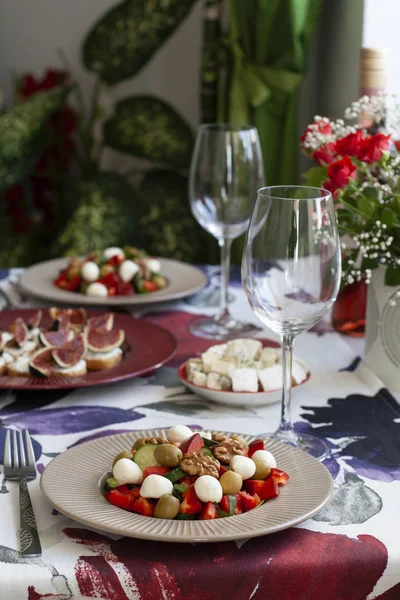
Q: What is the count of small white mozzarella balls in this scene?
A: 11